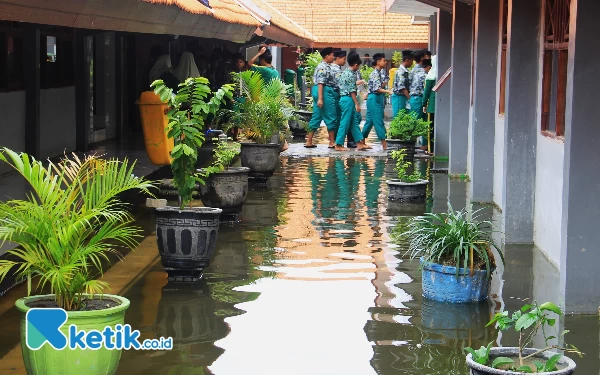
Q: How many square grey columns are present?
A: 5